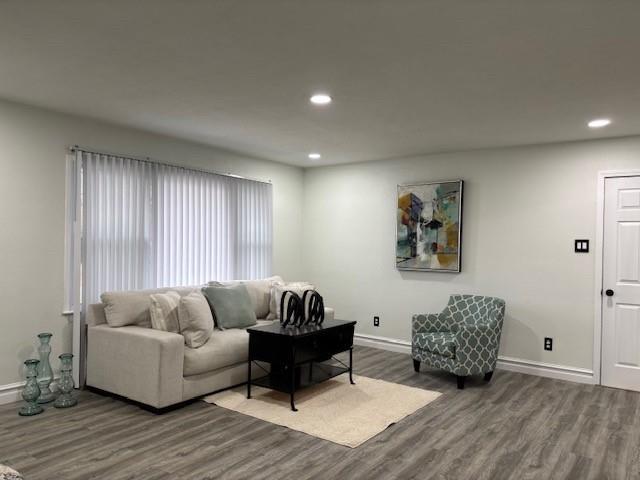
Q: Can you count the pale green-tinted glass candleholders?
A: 3